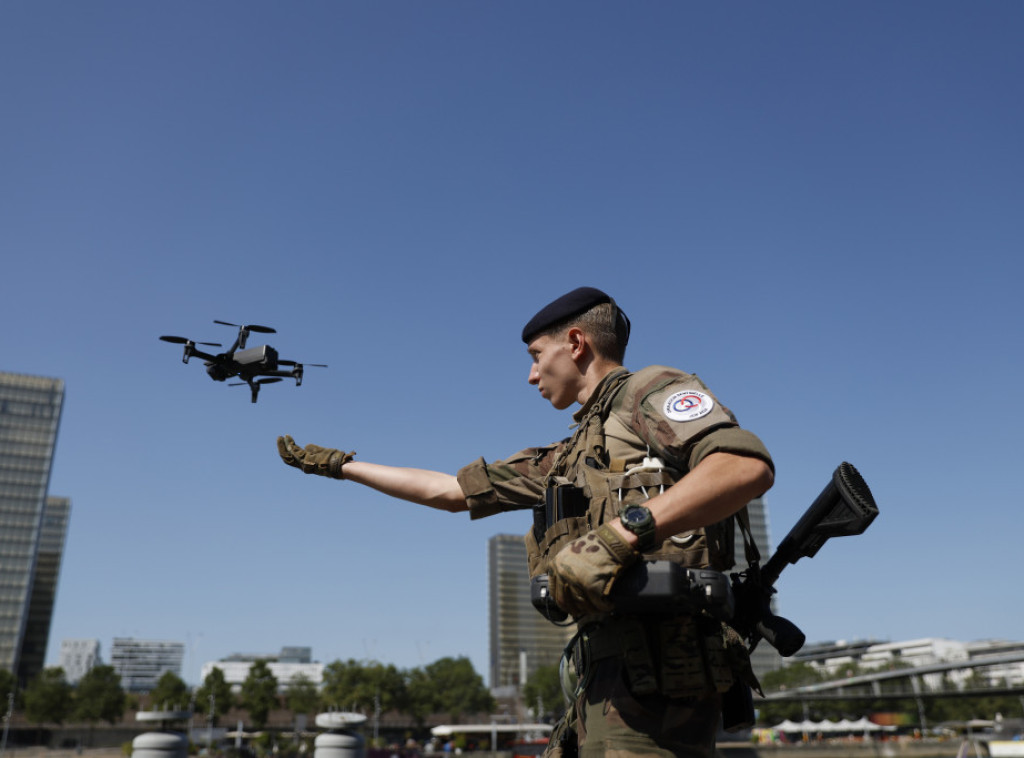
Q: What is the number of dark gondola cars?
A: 0